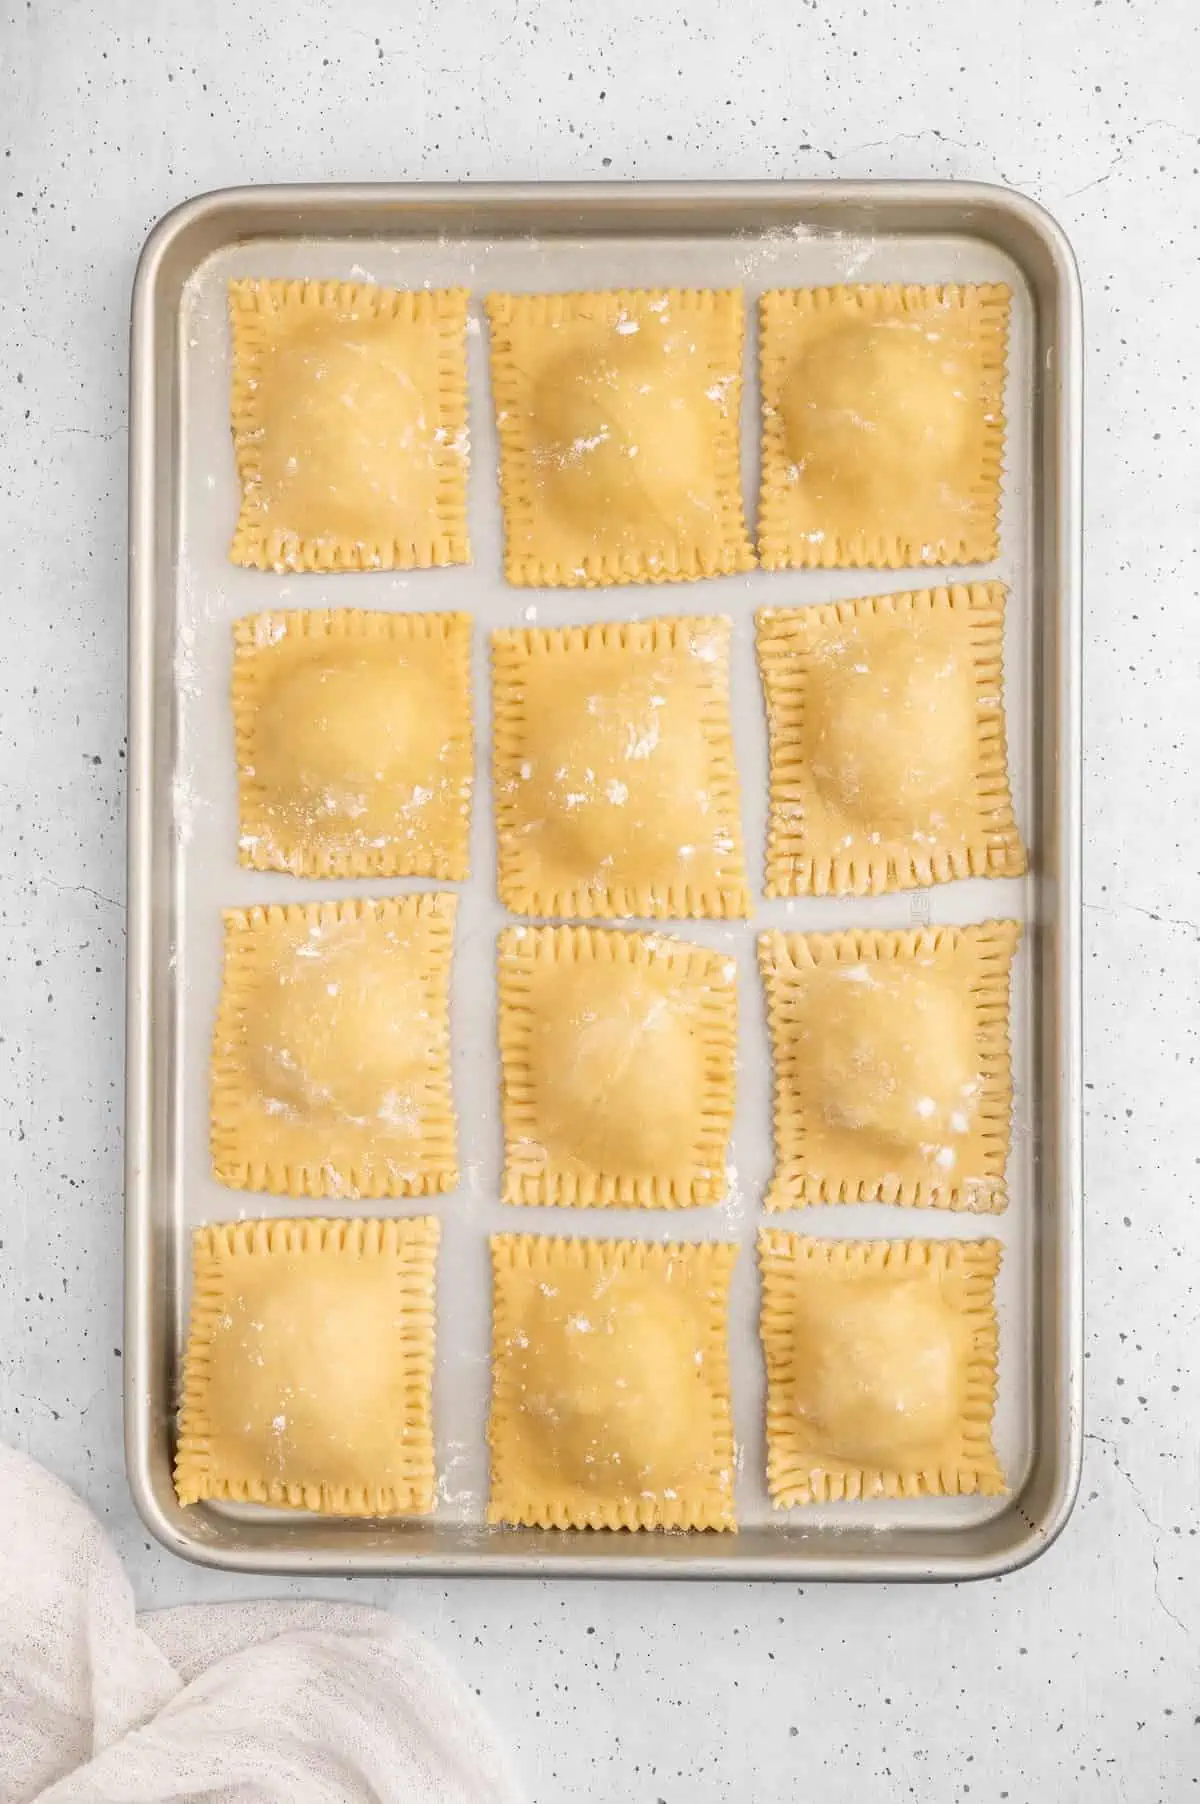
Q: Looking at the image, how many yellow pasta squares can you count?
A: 12